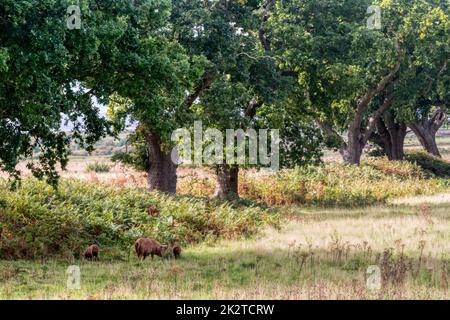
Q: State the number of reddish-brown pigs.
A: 3